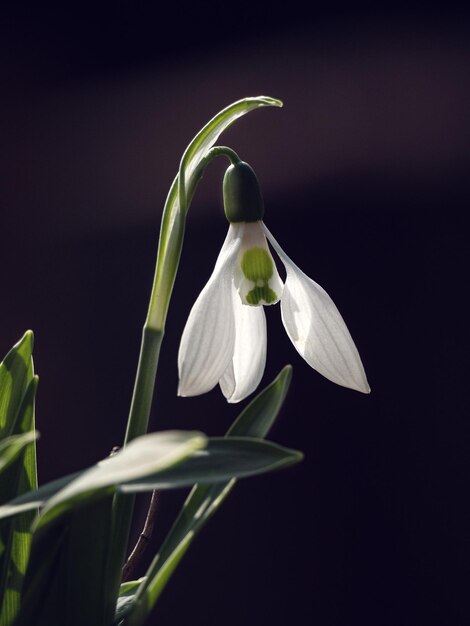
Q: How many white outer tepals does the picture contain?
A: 3